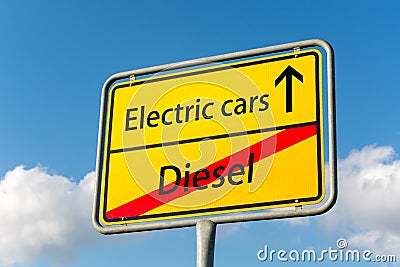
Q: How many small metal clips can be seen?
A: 4